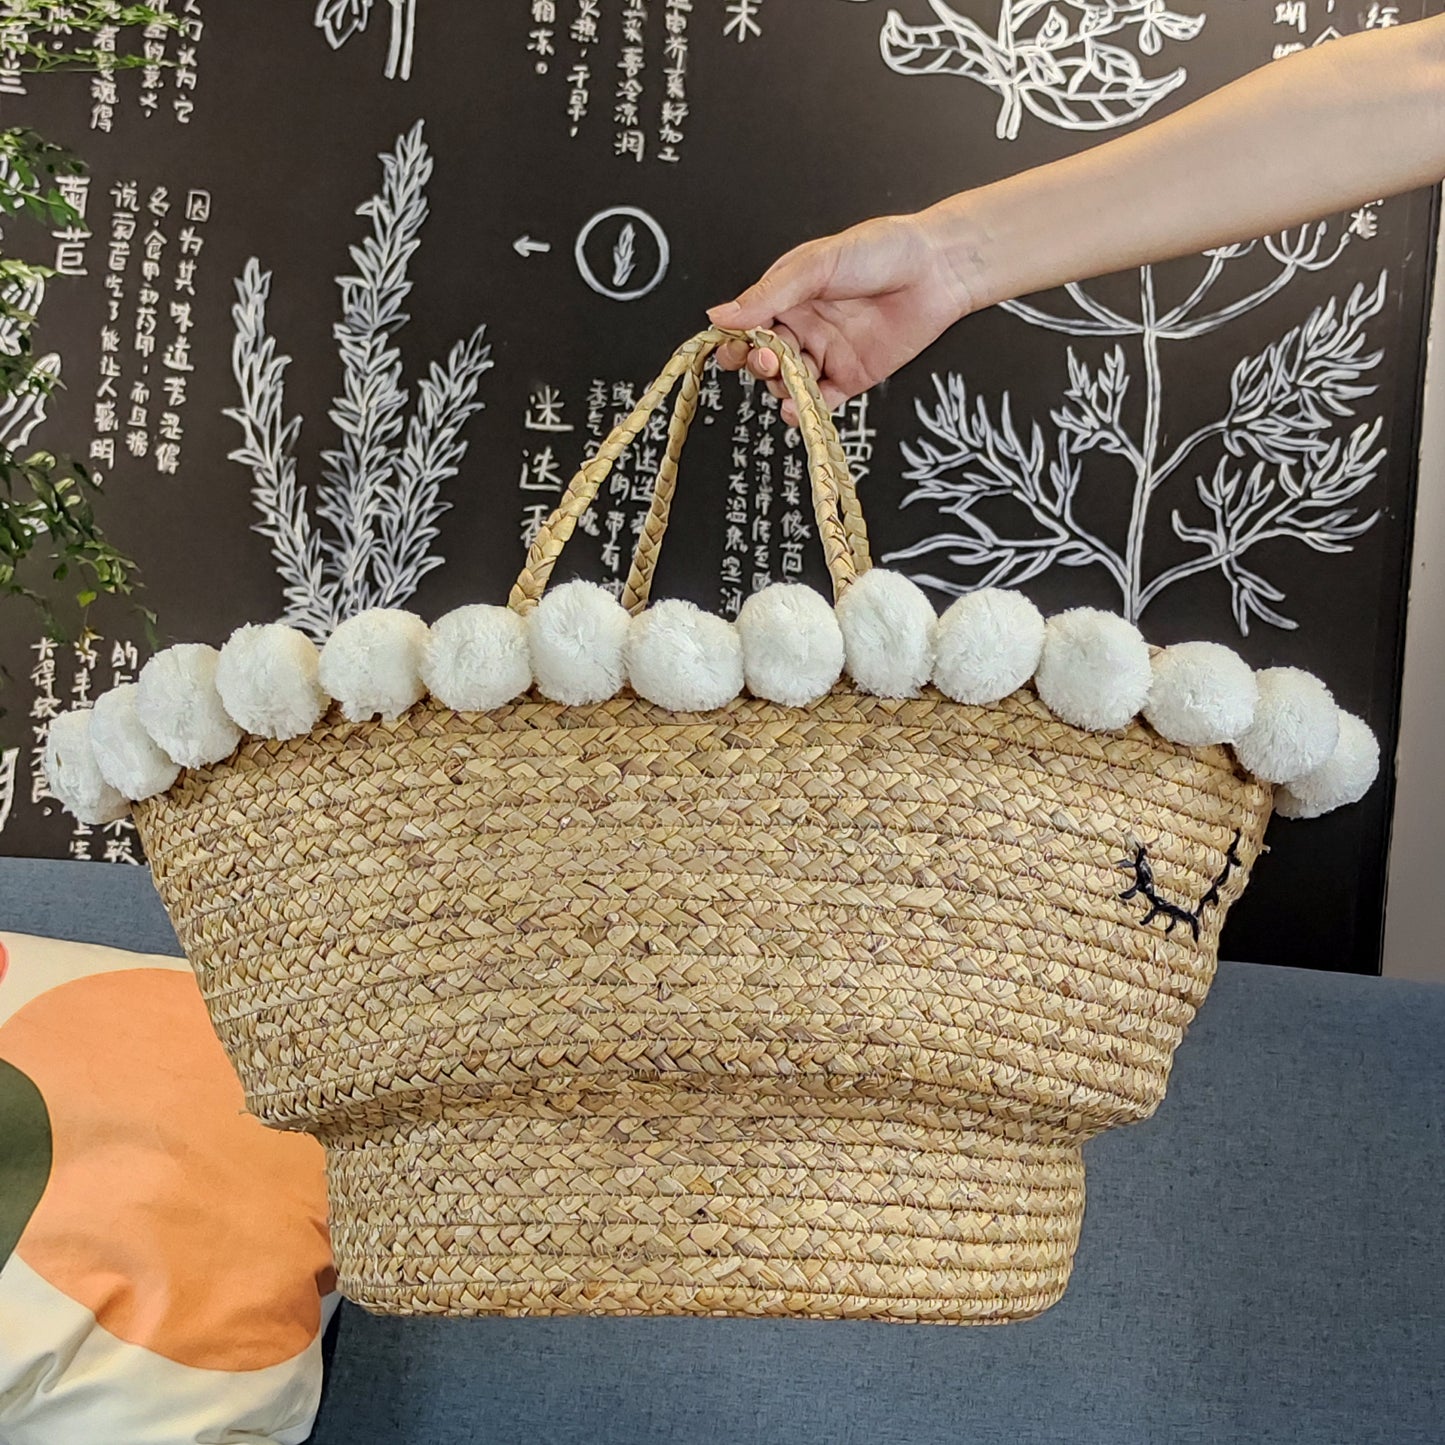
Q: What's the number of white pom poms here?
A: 15